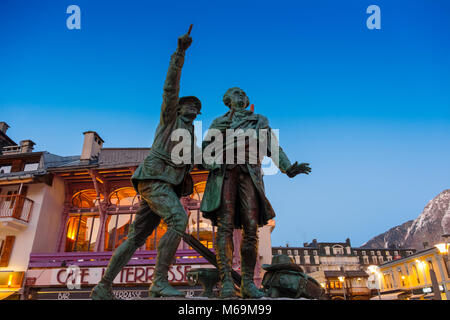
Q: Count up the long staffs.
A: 1